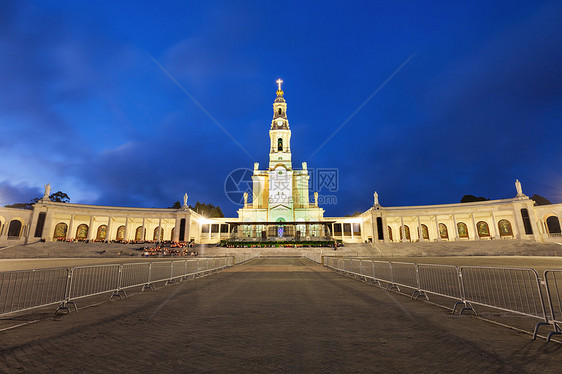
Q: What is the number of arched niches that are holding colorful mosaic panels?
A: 14